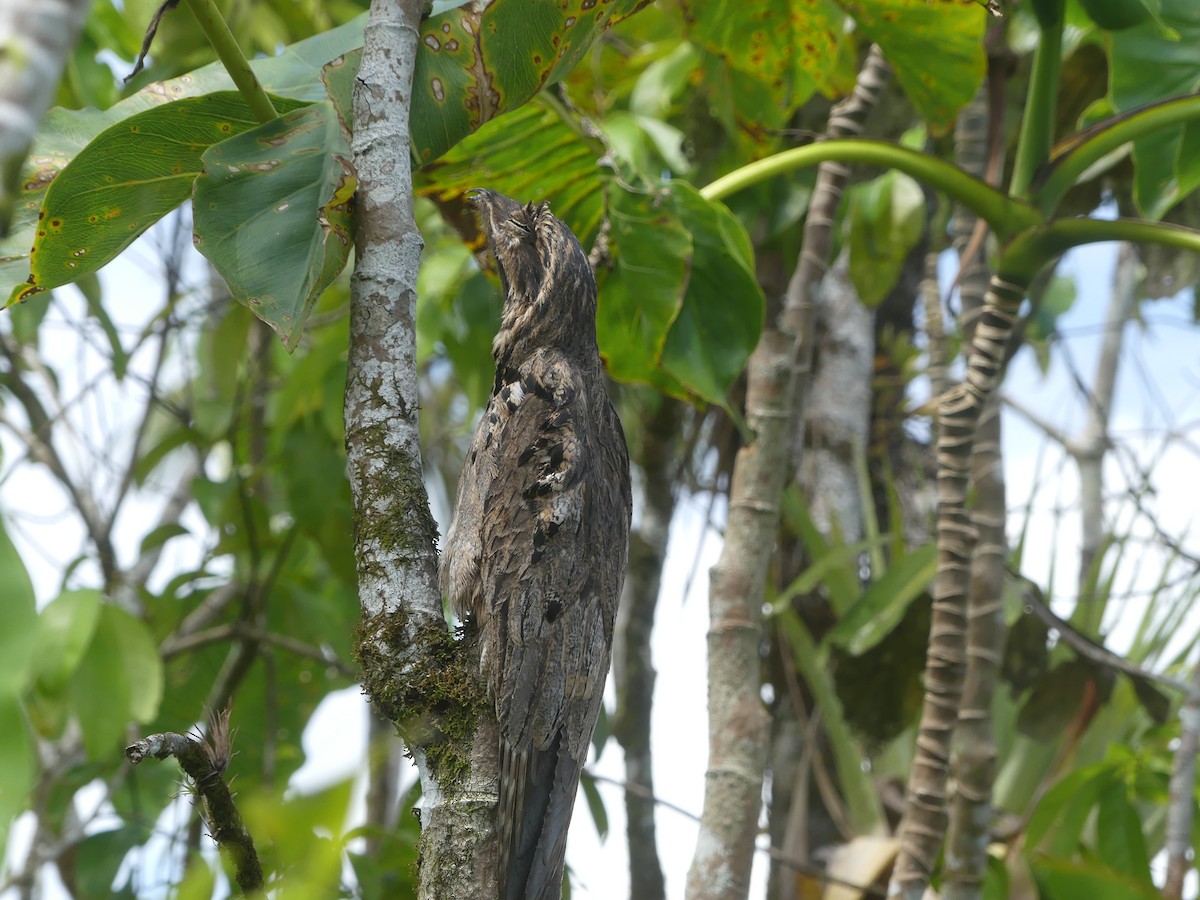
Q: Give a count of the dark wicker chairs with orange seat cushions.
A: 0